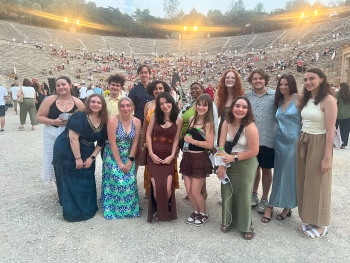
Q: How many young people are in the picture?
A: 14